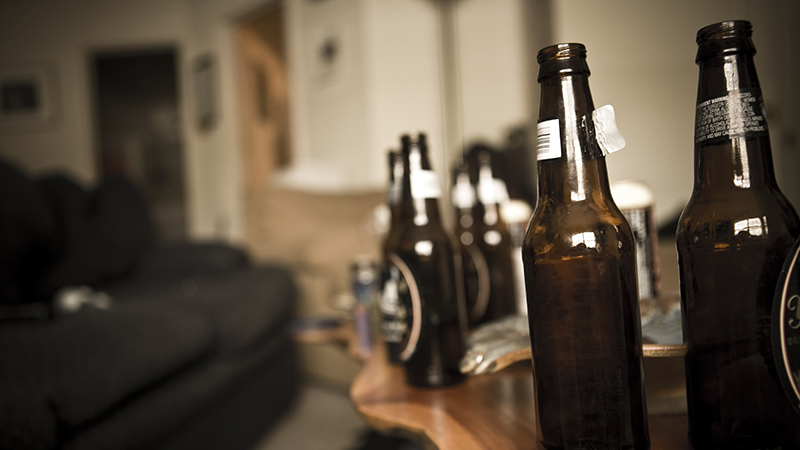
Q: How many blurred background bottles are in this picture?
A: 4